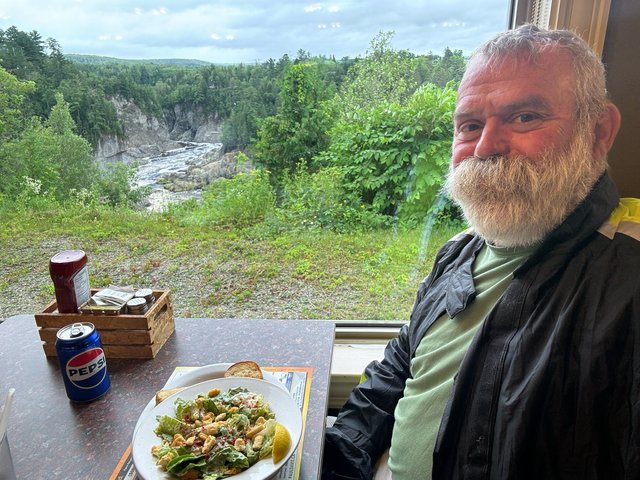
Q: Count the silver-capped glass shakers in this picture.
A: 2